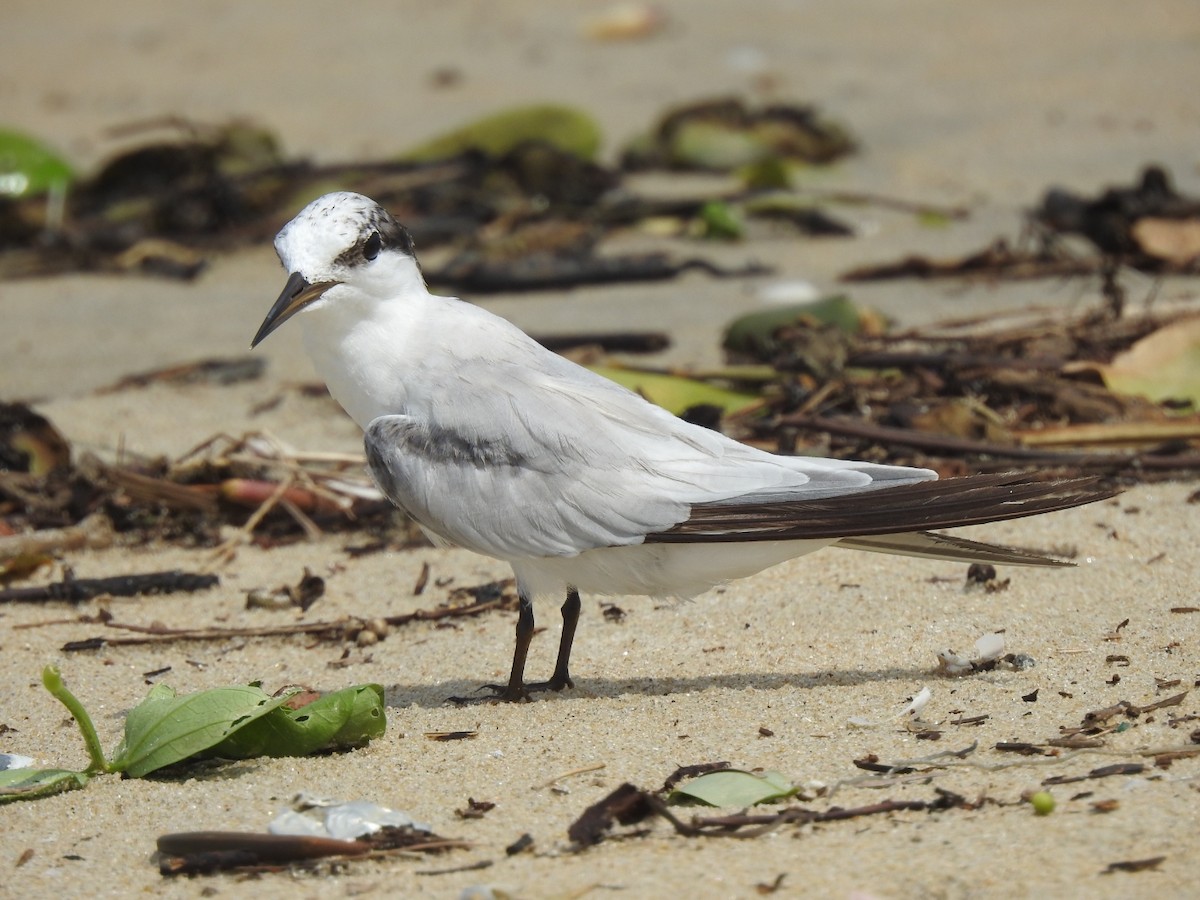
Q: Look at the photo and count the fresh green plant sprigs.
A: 1